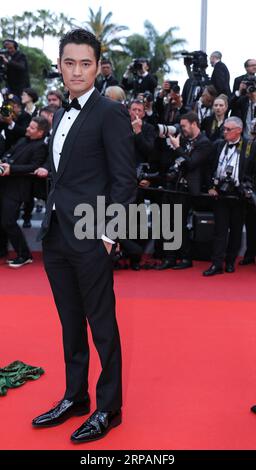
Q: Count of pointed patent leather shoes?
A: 2